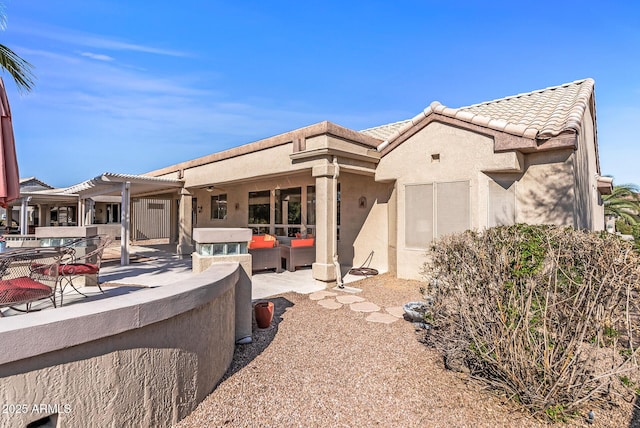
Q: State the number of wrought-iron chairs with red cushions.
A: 2